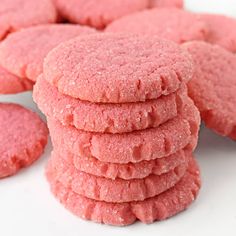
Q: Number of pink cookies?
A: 15